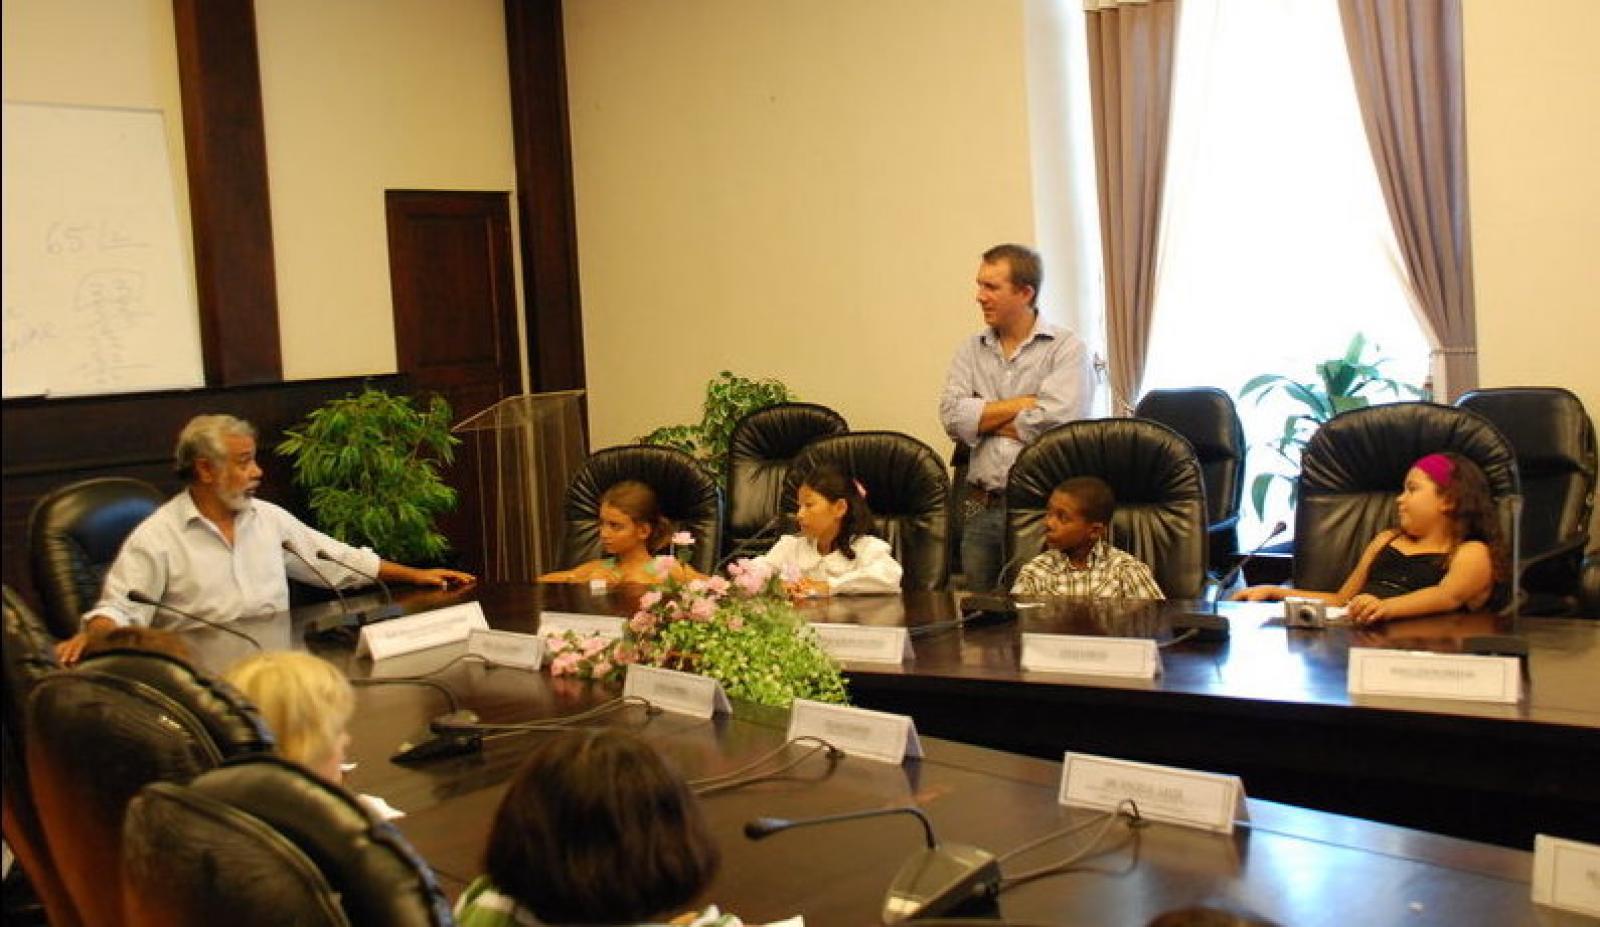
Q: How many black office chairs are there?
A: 11